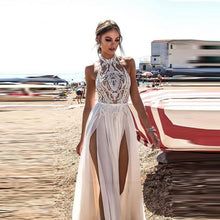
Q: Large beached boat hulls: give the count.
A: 1